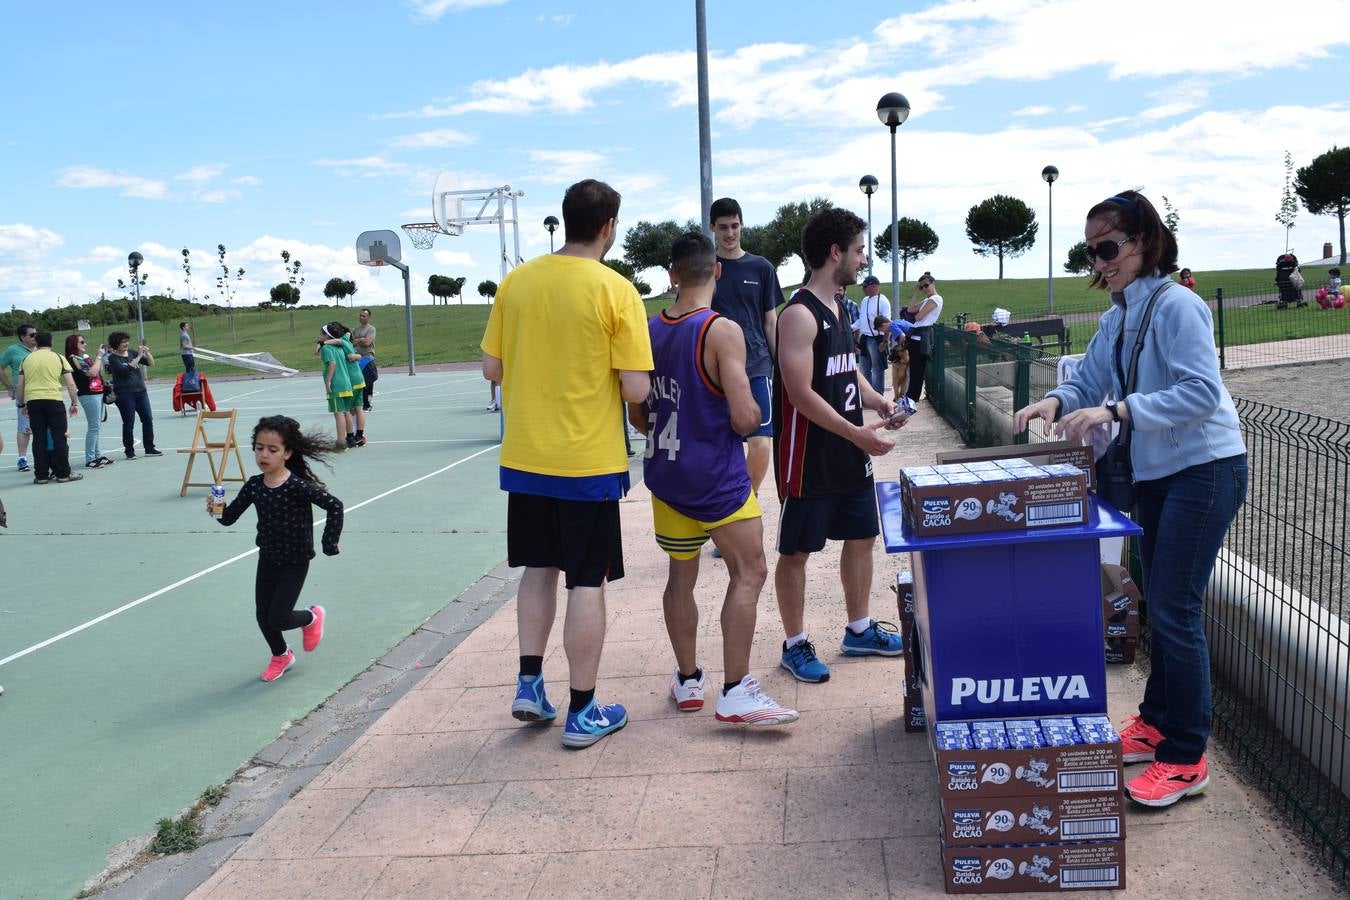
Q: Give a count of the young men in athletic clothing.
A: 4